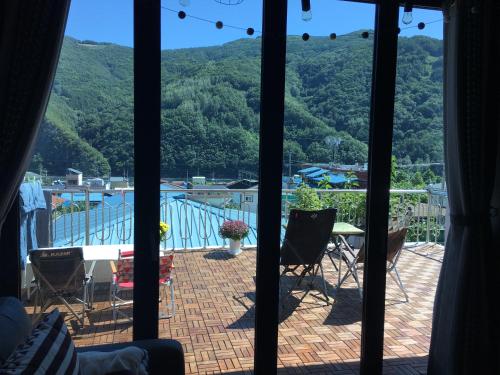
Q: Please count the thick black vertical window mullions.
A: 3